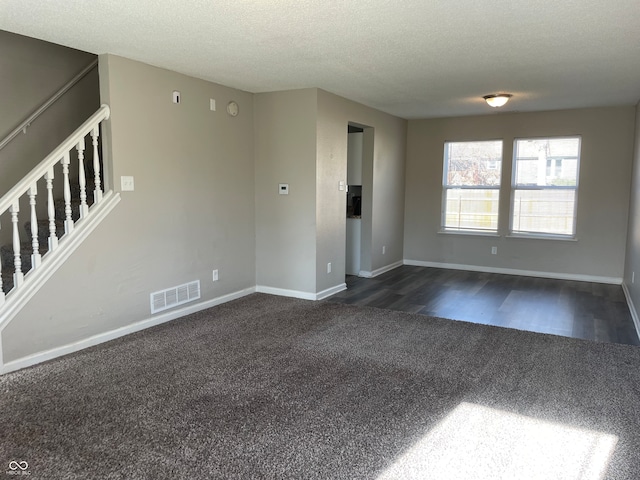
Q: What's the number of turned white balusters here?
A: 7